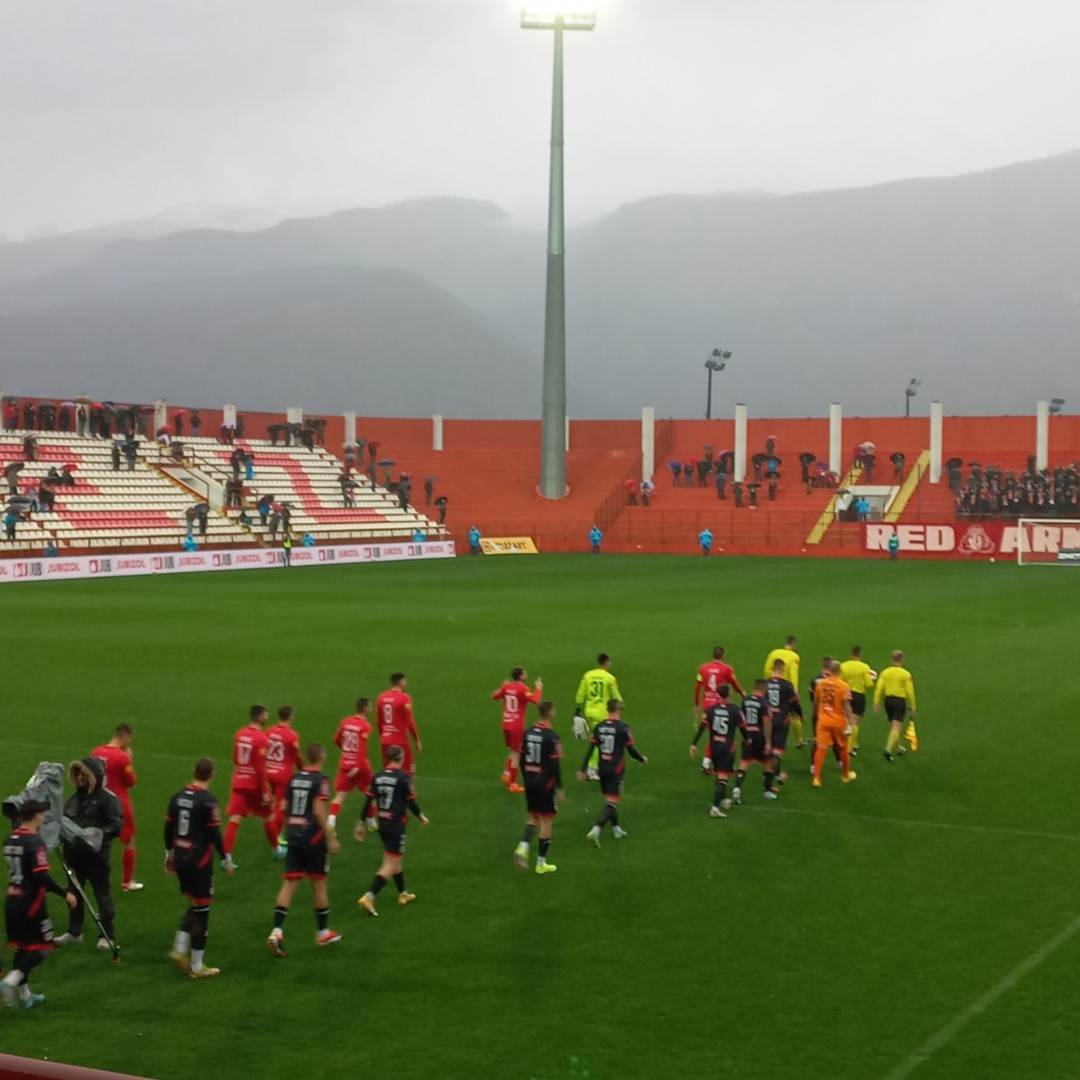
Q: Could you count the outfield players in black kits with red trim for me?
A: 10